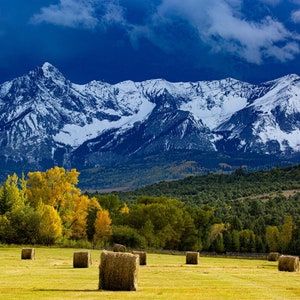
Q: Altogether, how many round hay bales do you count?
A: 8